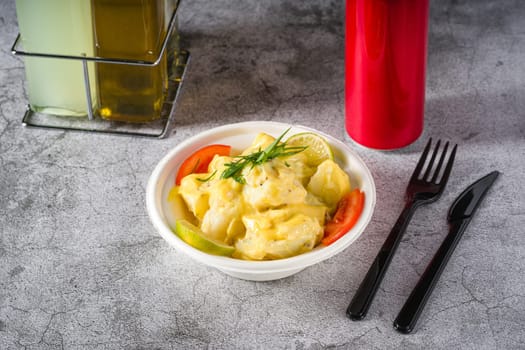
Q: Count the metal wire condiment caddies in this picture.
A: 1